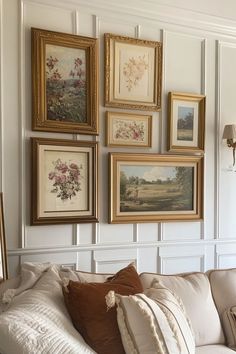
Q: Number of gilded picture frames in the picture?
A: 6